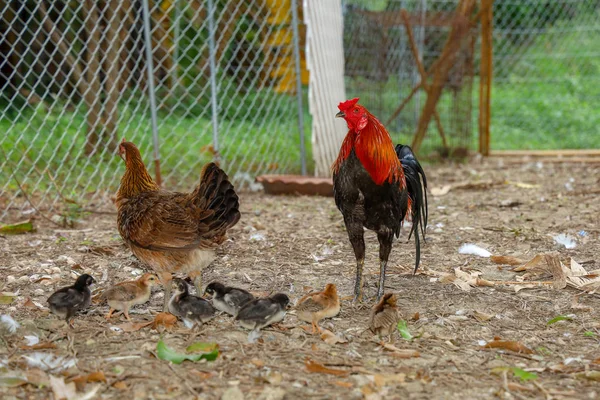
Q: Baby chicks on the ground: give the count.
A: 7